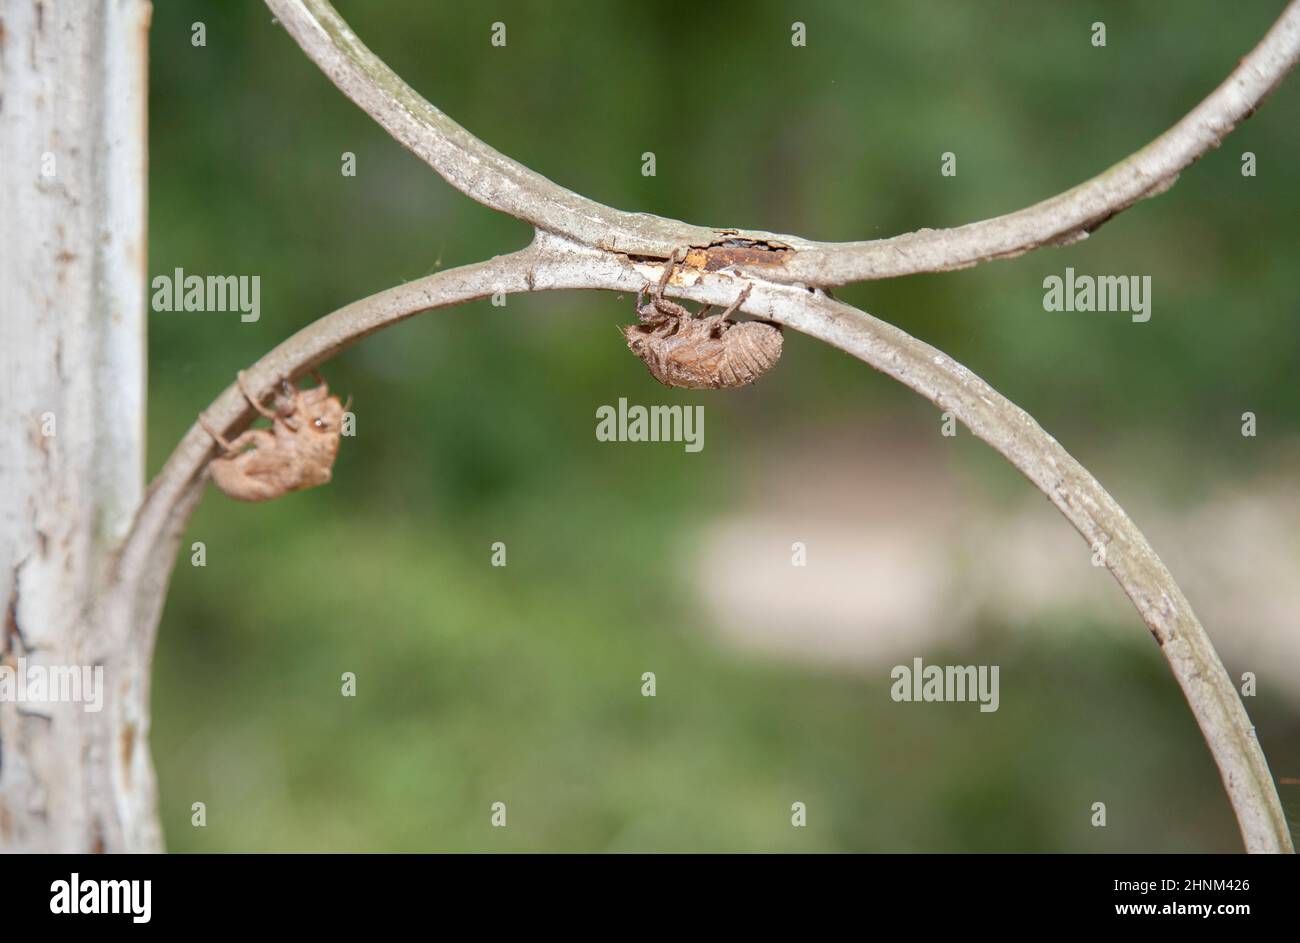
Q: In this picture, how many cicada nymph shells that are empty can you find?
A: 2